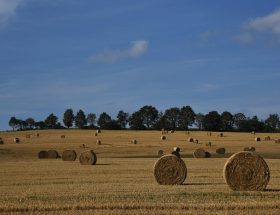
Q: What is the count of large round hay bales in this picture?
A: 2